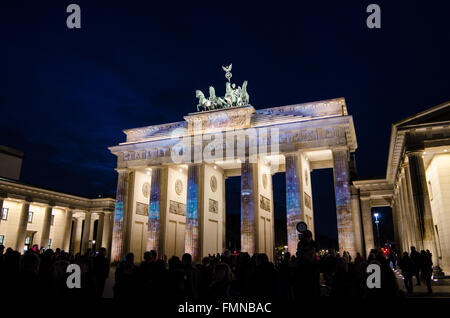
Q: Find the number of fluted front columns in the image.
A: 6